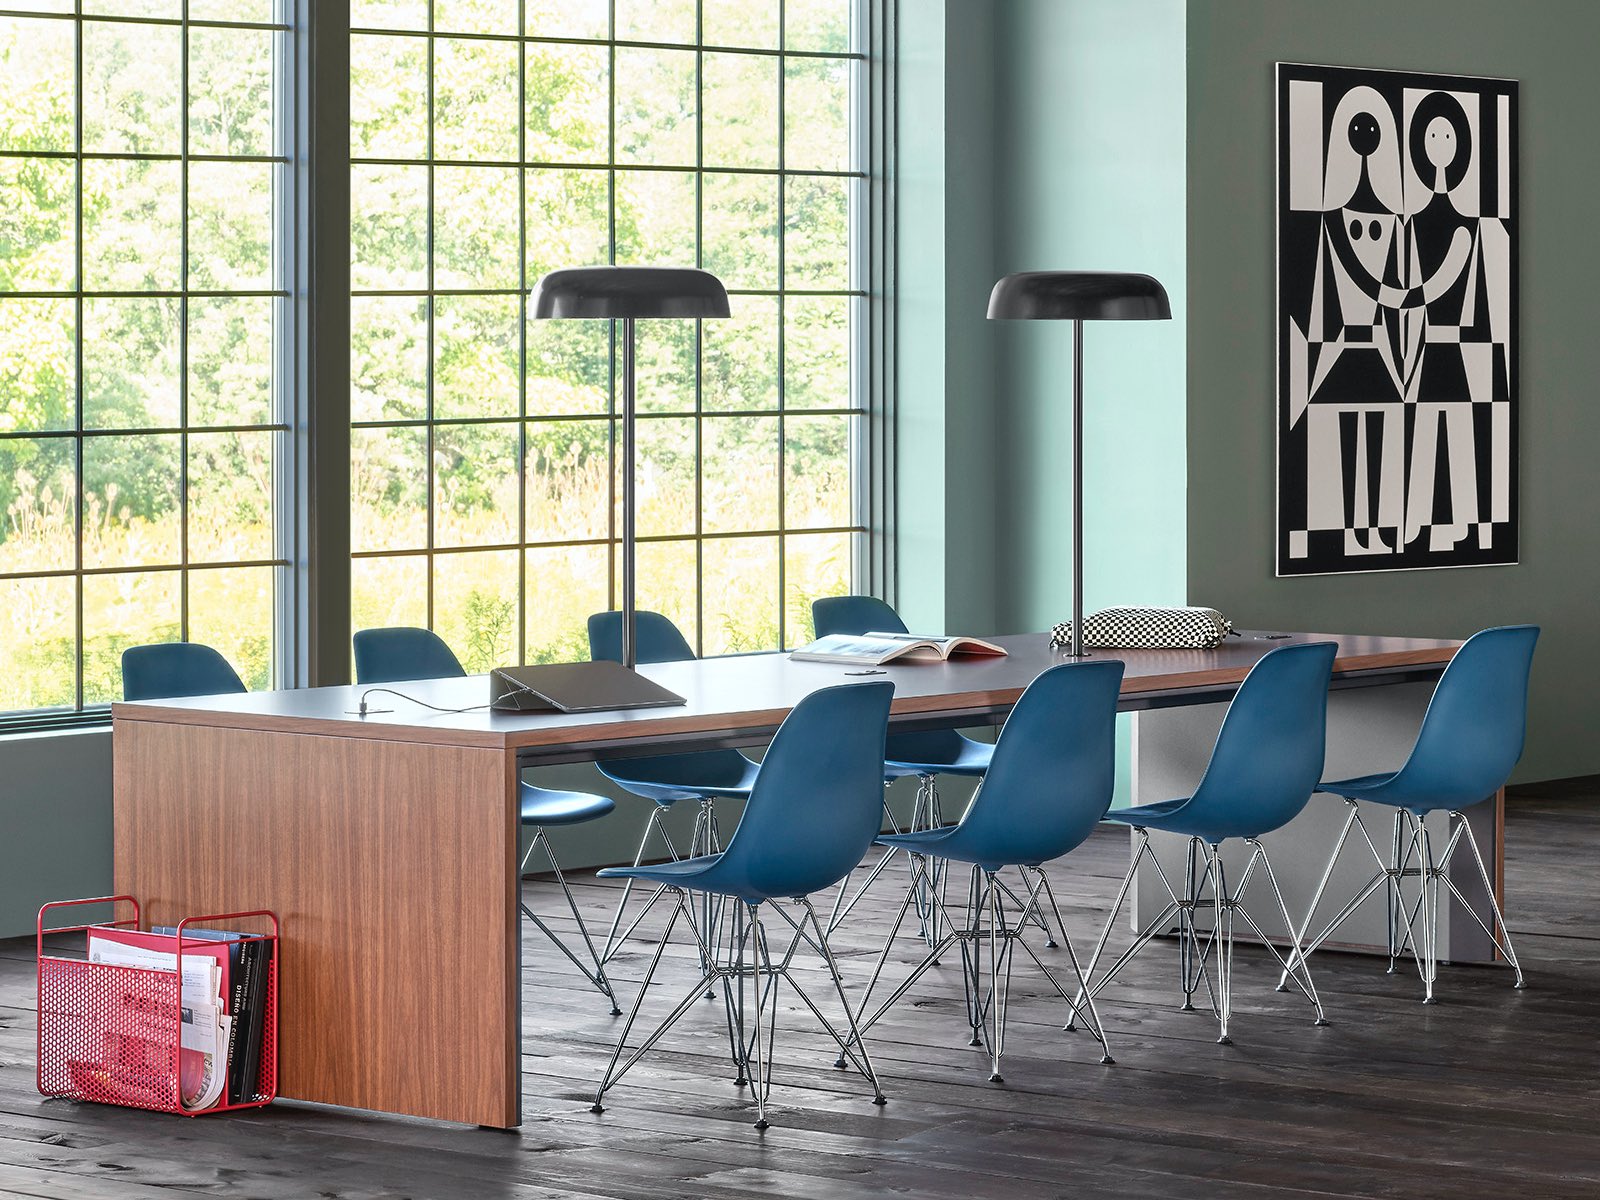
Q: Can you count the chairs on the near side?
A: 4